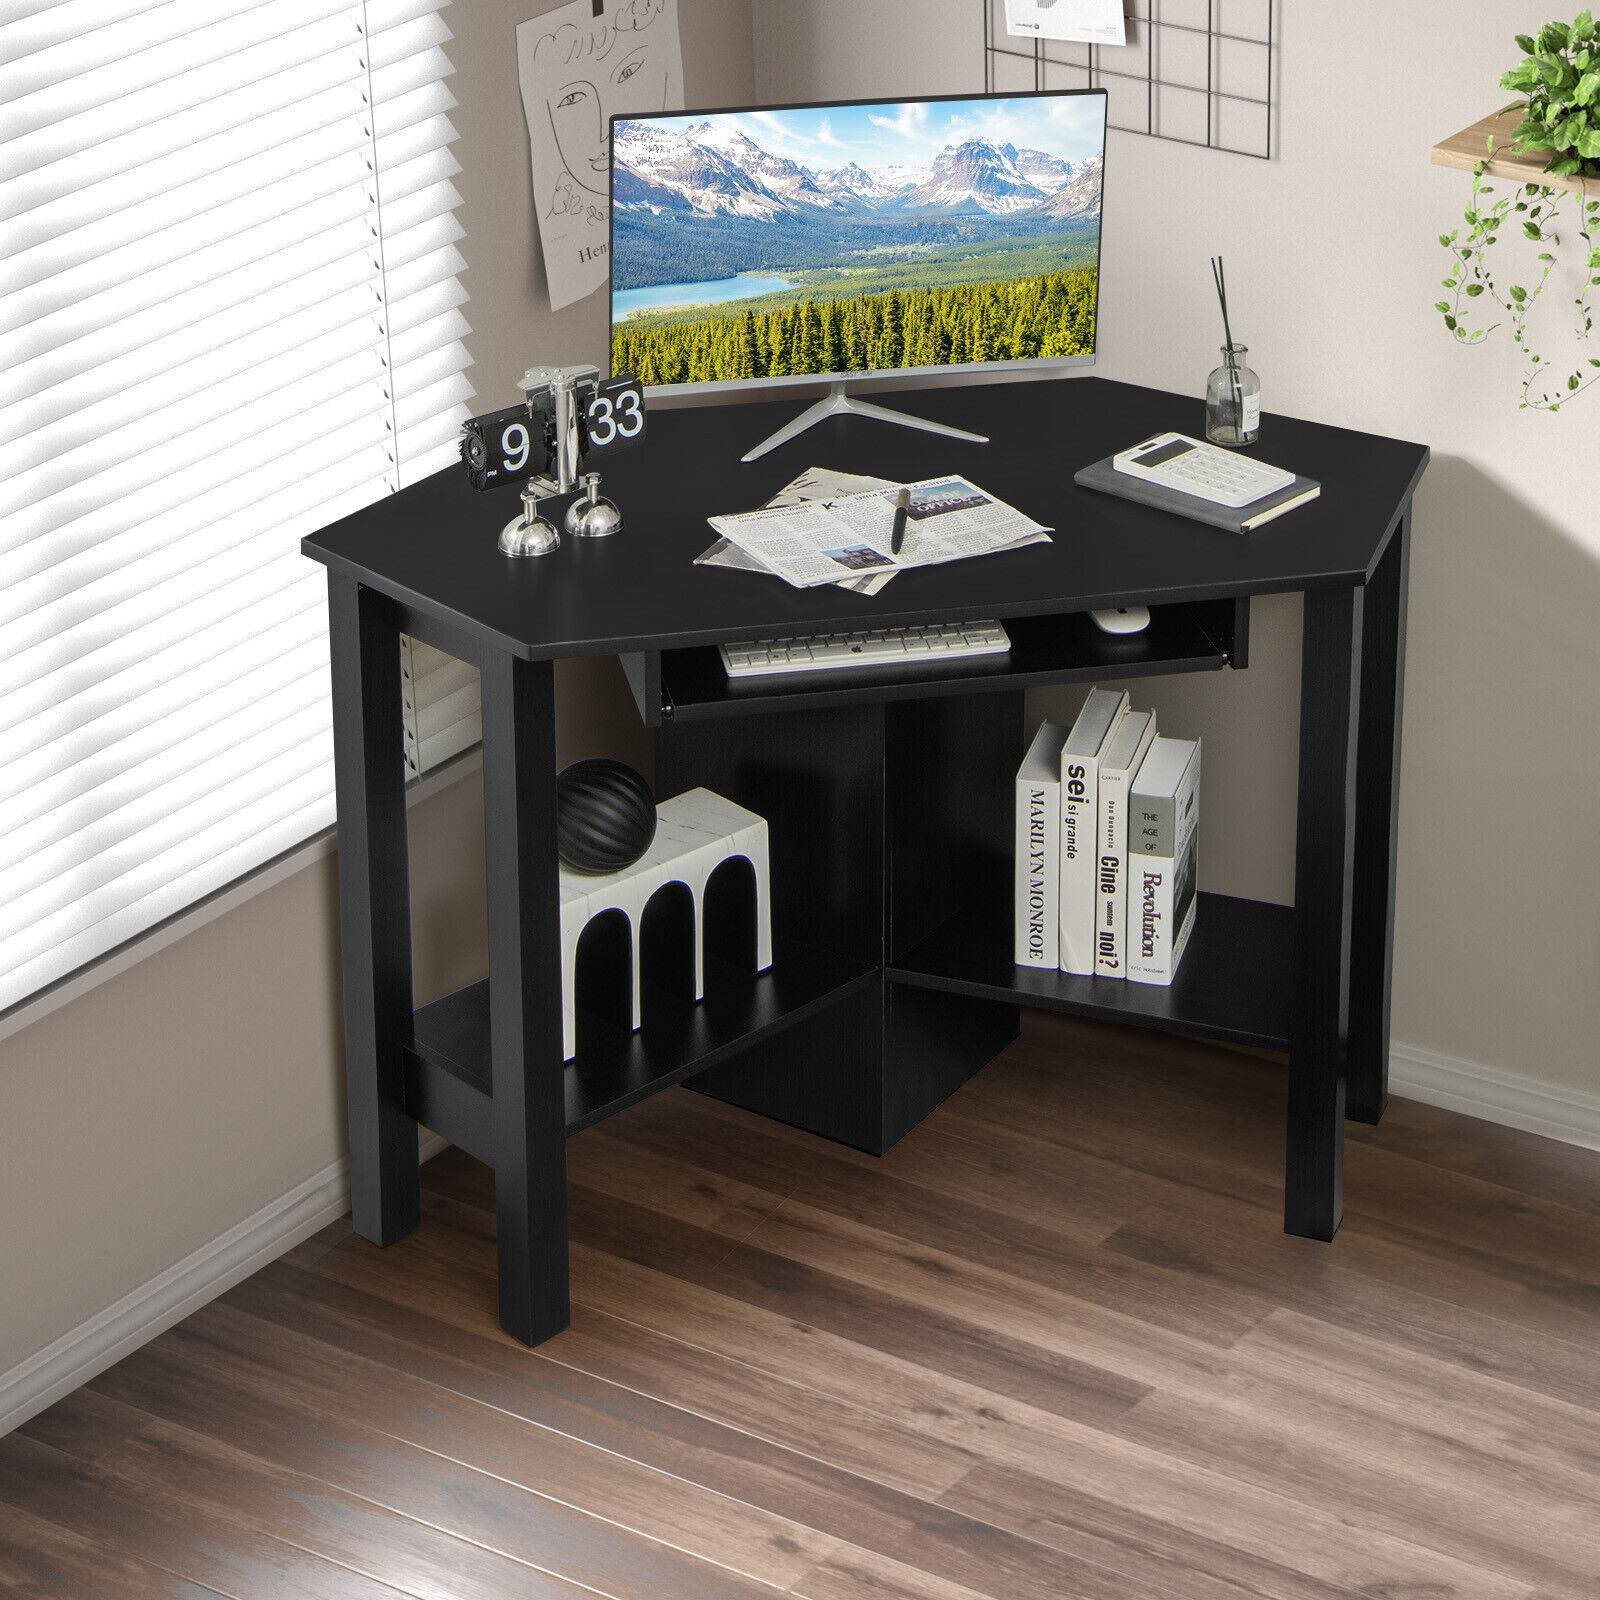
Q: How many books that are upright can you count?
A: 4